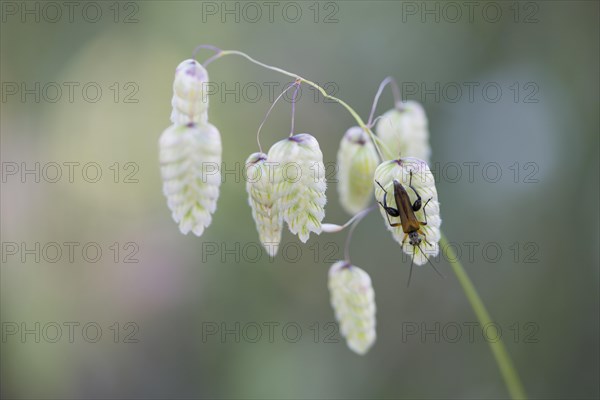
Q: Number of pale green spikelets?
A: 8